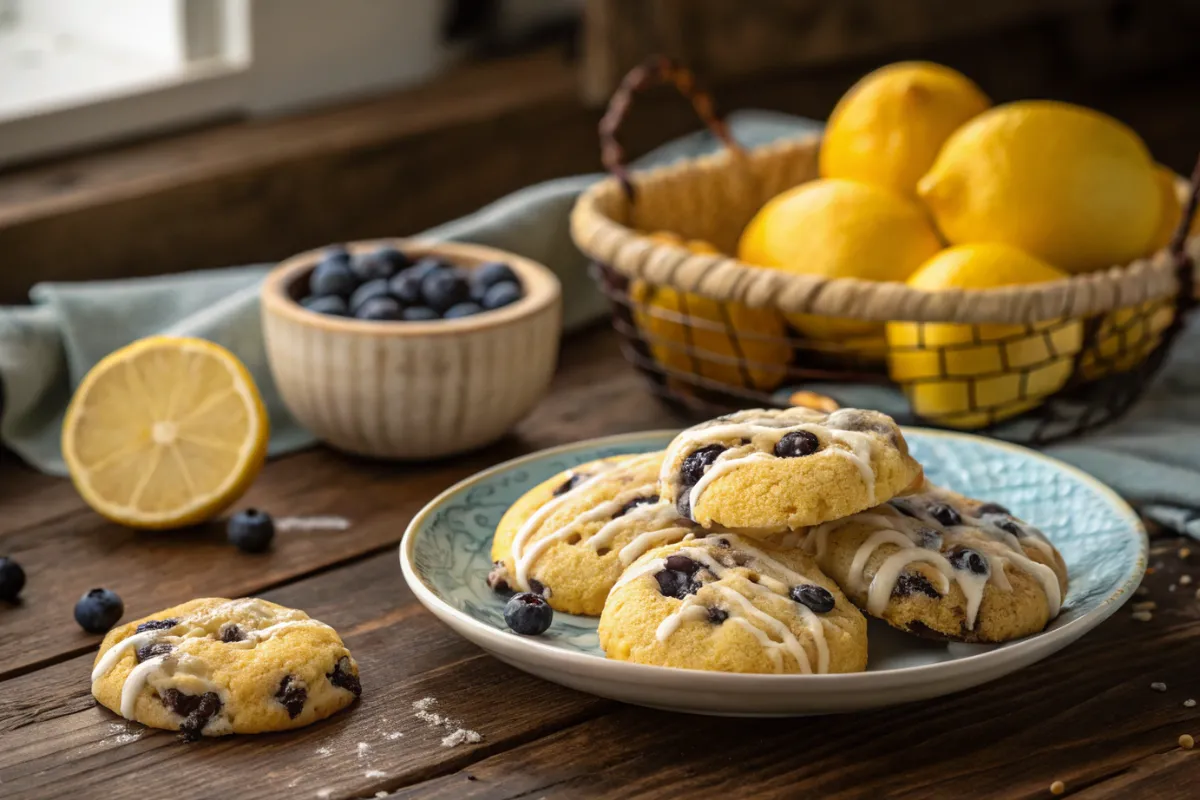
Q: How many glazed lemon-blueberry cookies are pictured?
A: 5